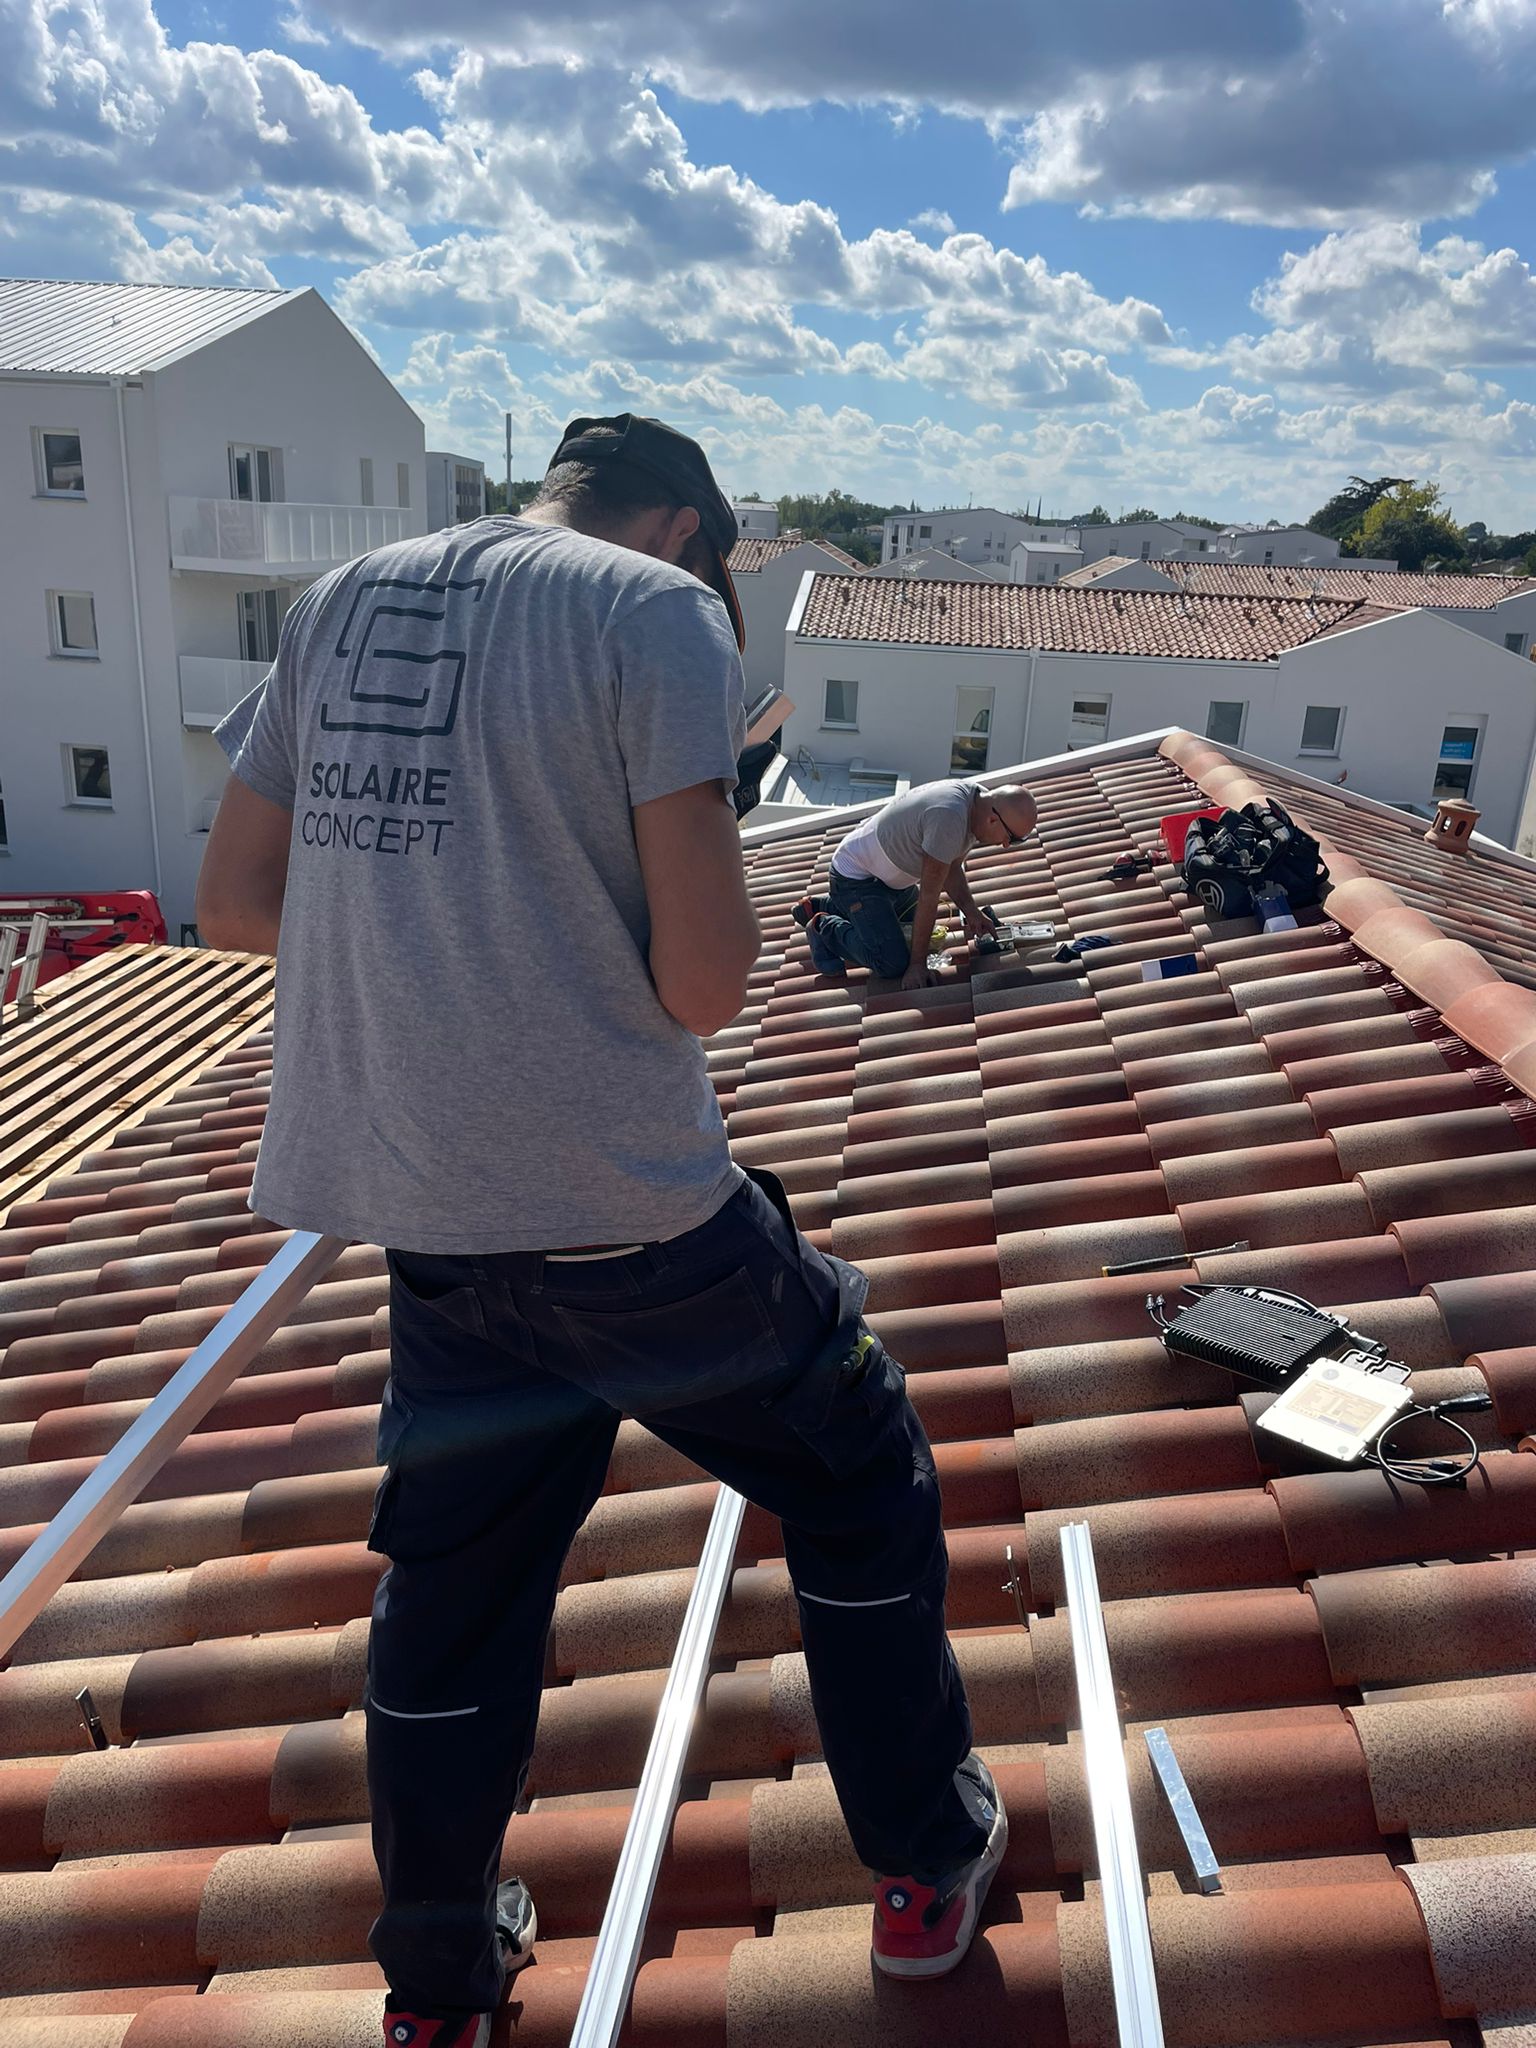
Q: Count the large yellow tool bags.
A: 0